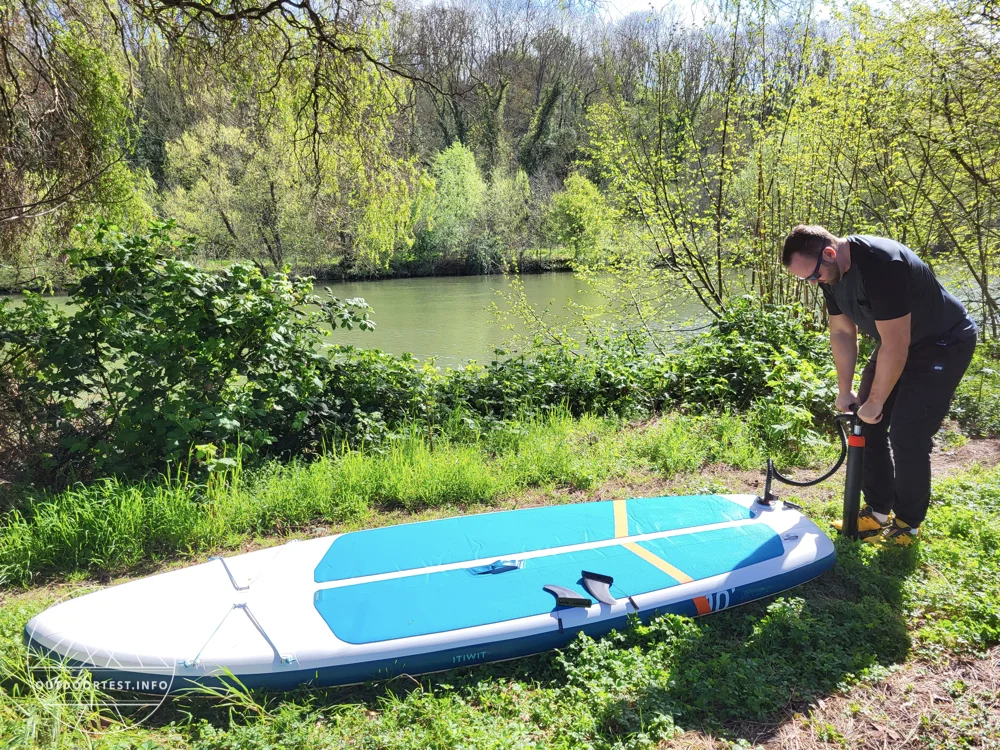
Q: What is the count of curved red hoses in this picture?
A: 0